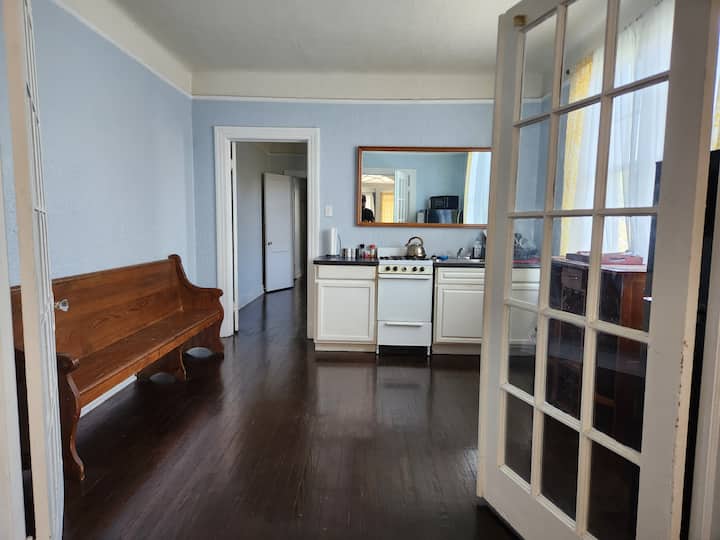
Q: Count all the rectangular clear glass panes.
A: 15